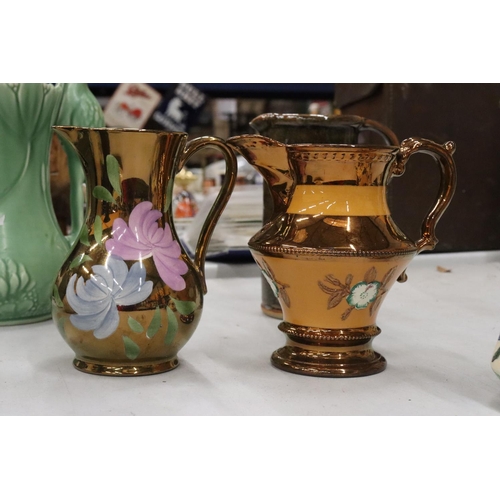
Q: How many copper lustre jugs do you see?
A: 2